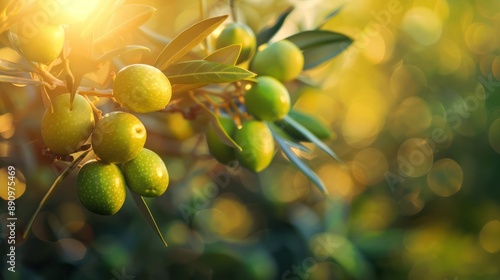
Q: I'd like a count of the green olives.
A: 11